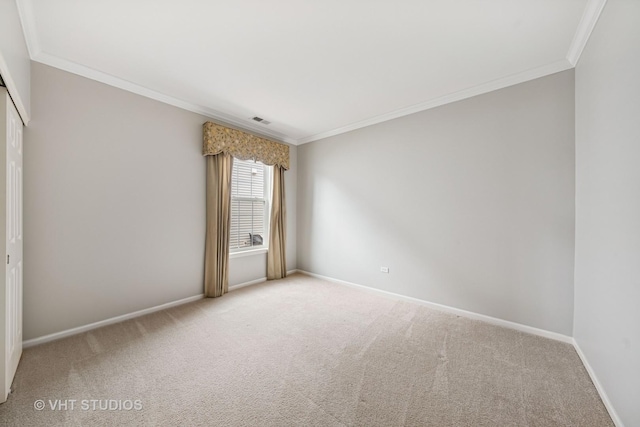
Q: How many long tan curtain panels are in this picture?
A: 2